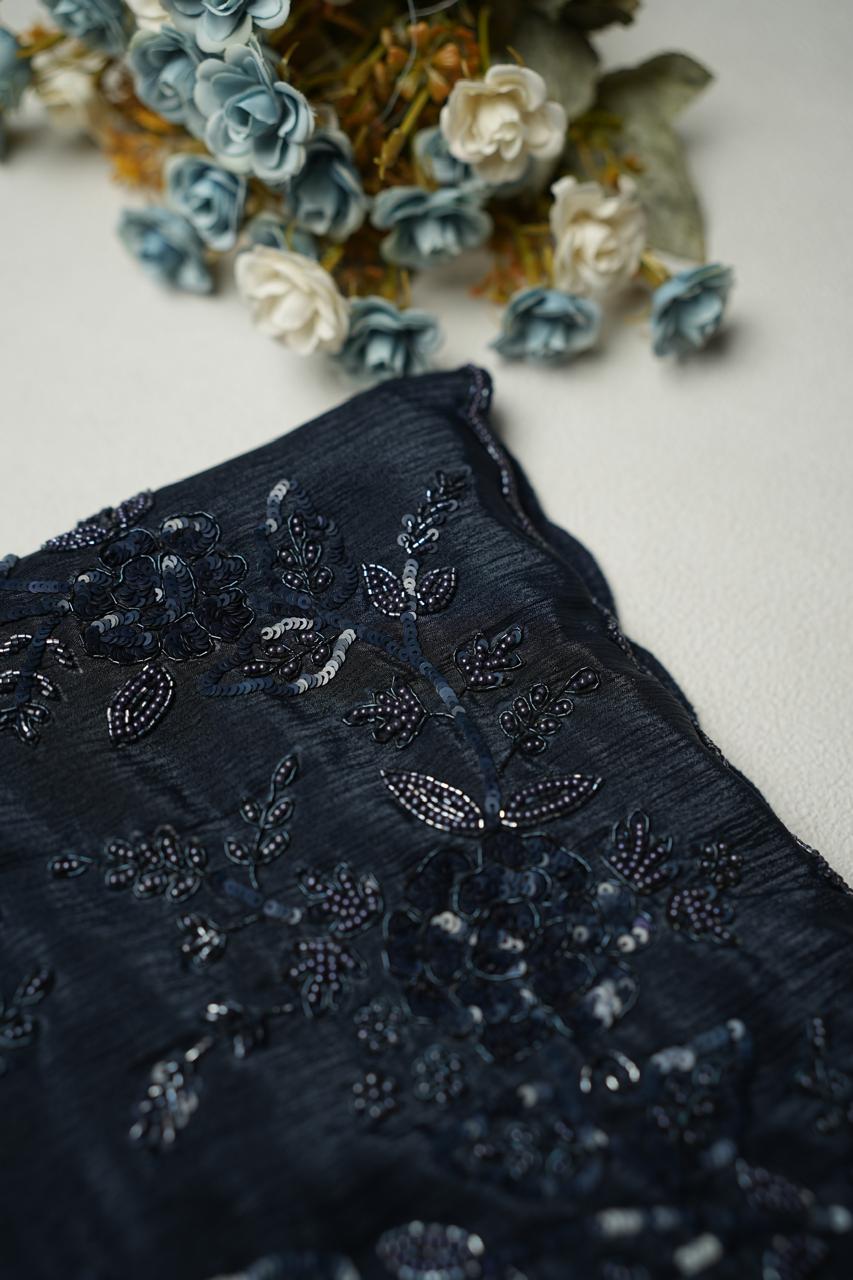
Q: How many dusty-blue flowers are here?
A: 14